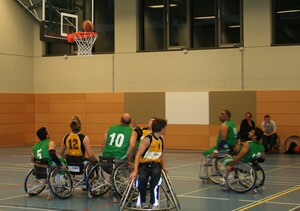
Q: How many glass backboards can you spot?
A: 1